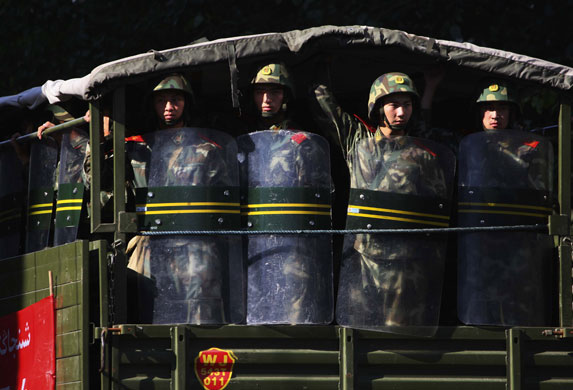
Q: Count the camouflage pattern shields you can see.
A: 0